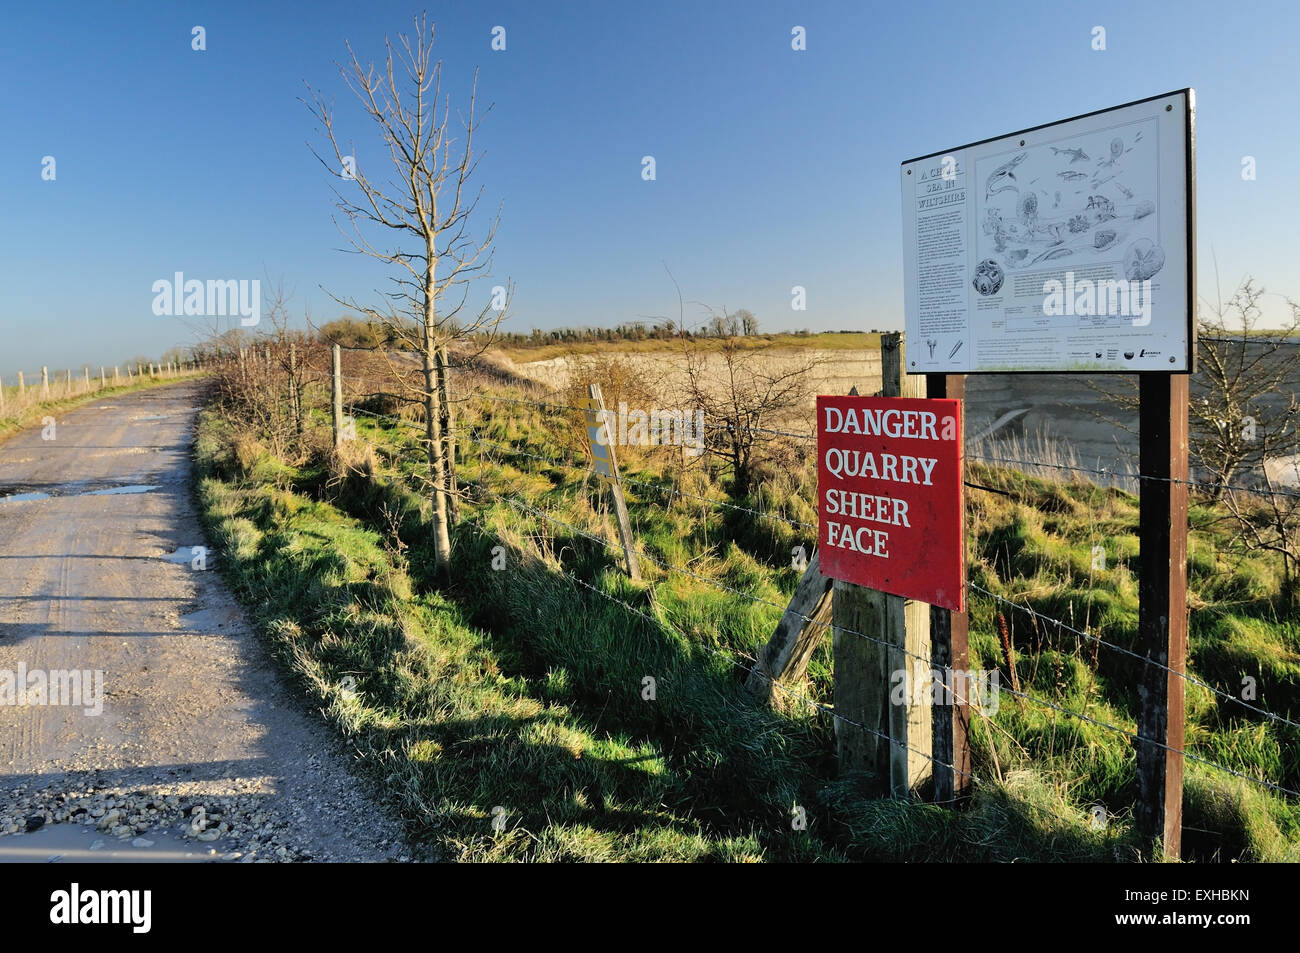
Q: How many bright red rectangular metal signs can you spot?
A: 1